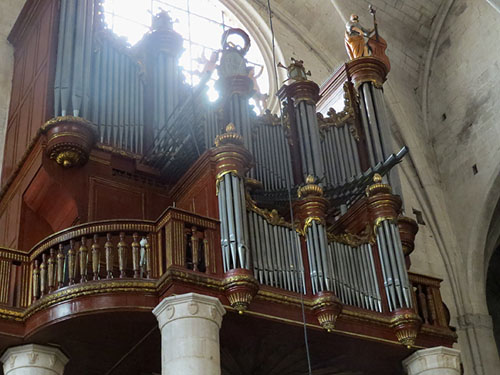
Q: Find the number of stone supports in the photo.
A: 3